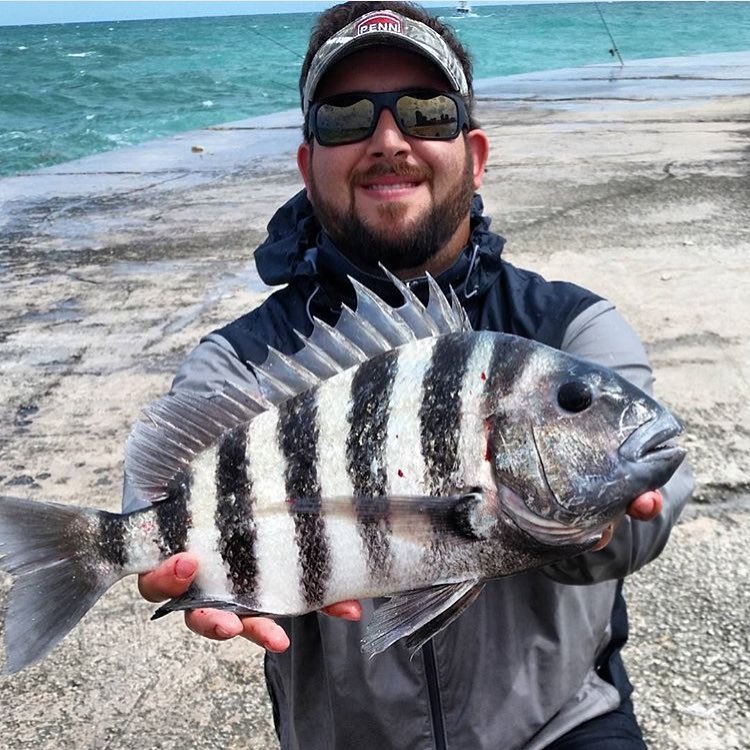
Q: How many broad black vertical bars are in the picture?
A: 7